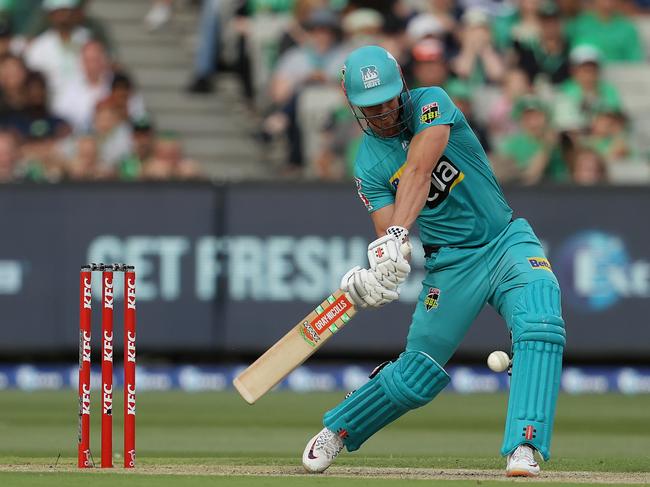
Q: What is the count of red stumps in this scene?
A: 3